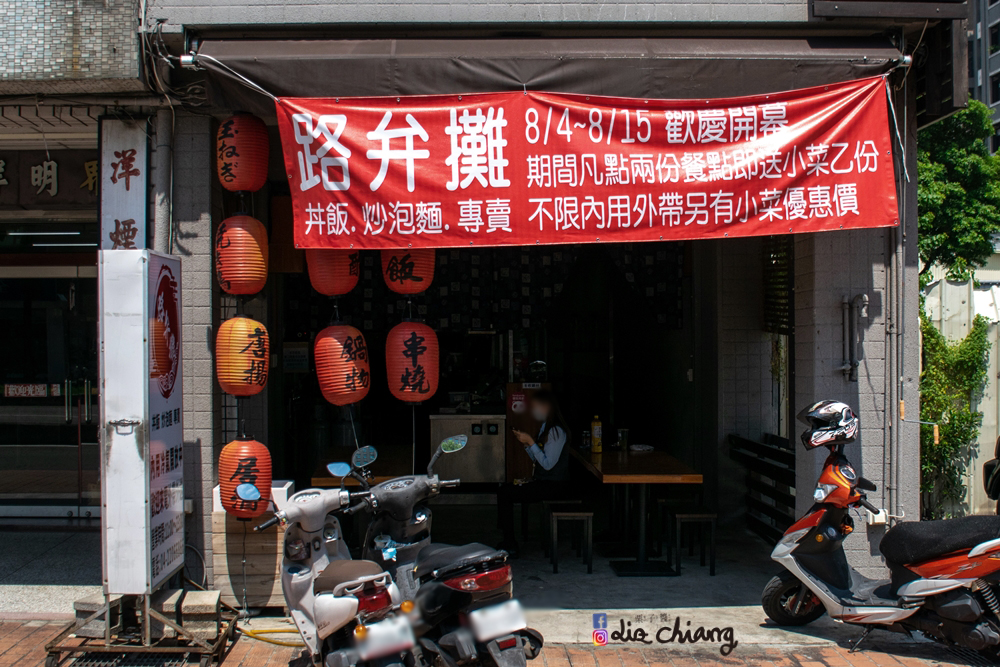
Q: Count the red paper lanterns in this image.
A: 8